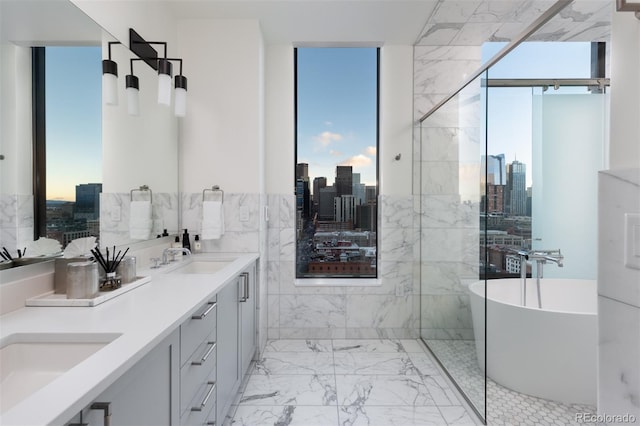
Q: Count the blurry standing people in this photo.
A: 0